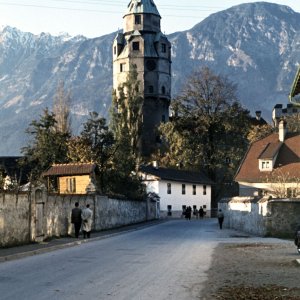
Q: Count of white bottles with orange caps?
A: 0